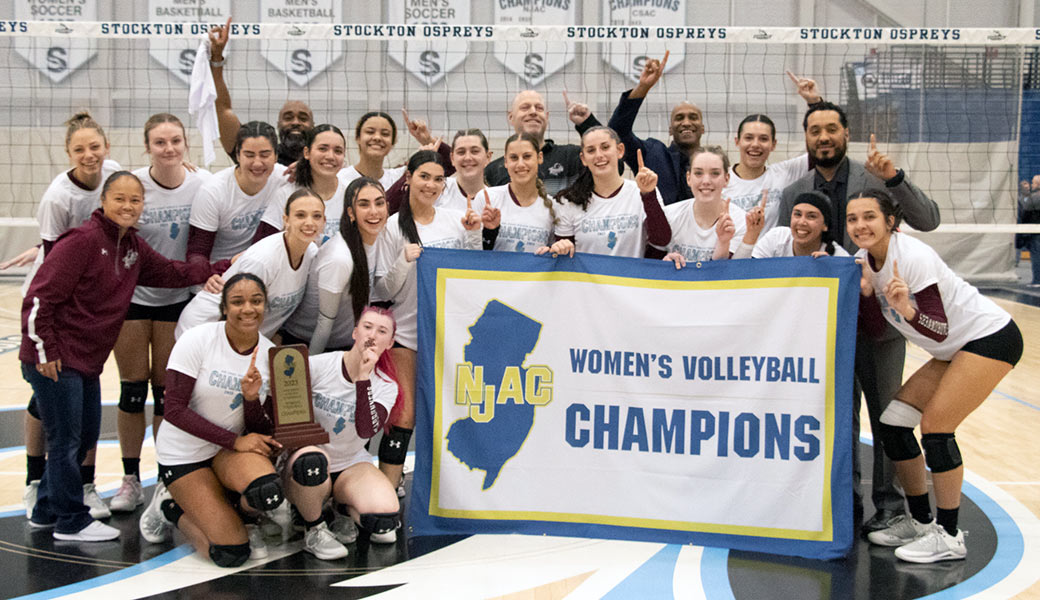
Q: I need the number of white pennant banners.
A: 6